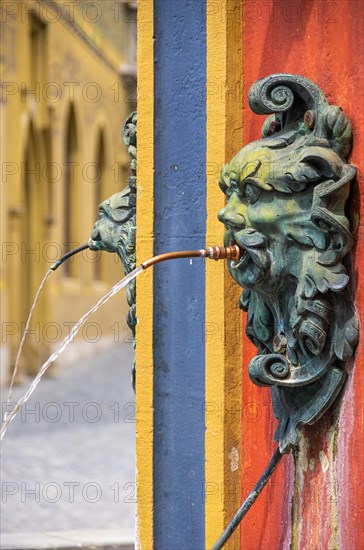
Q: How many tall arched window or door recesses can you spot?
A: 3